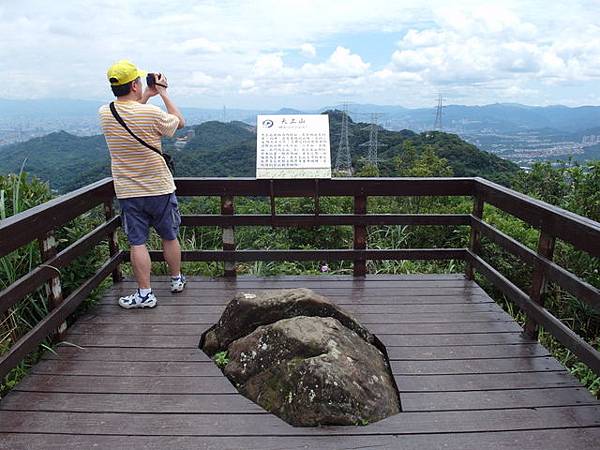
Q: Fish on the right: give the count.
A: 0